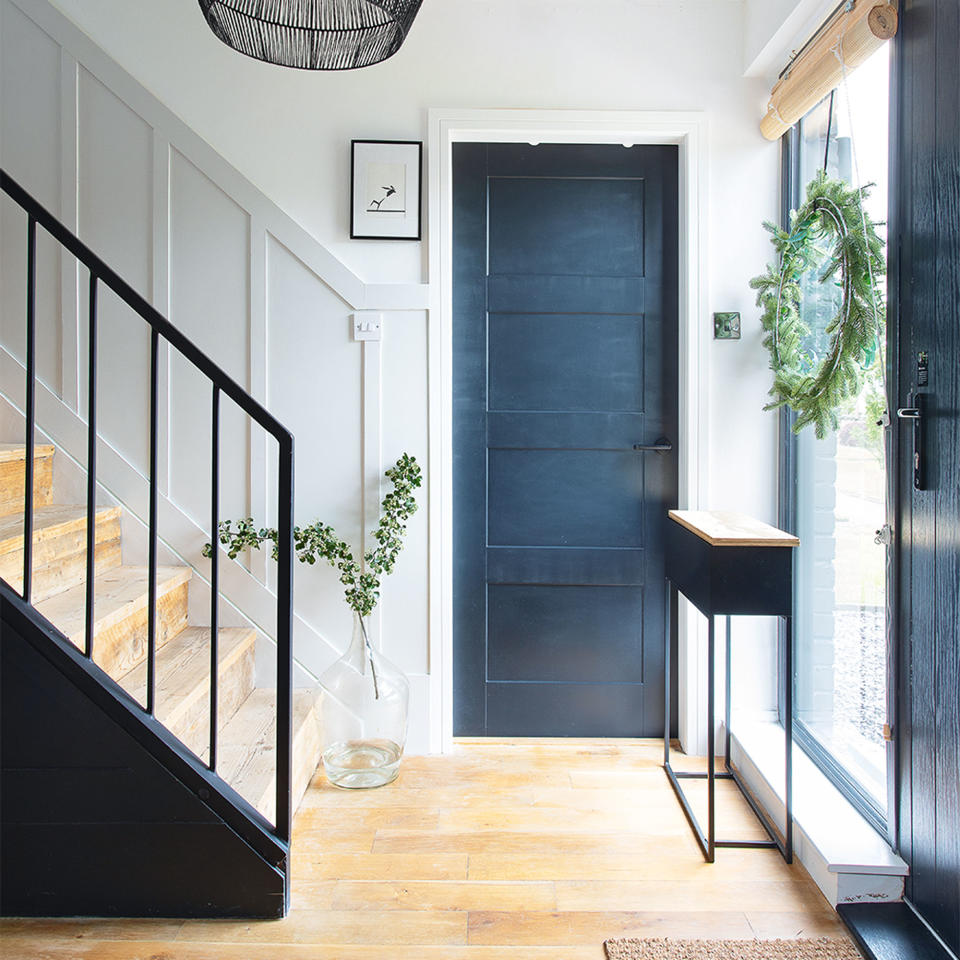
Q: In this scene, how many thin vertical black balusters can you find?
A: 4